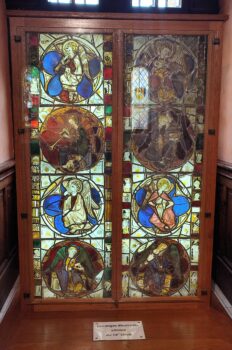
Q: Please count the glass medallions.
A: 8